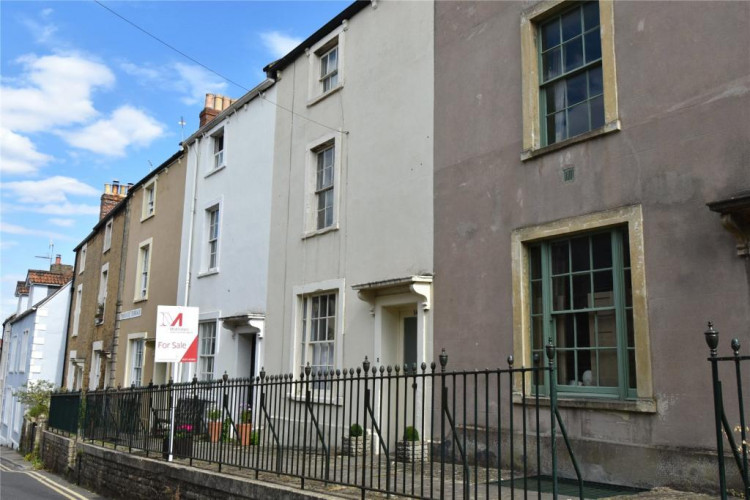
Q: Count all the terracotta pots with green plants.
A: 2